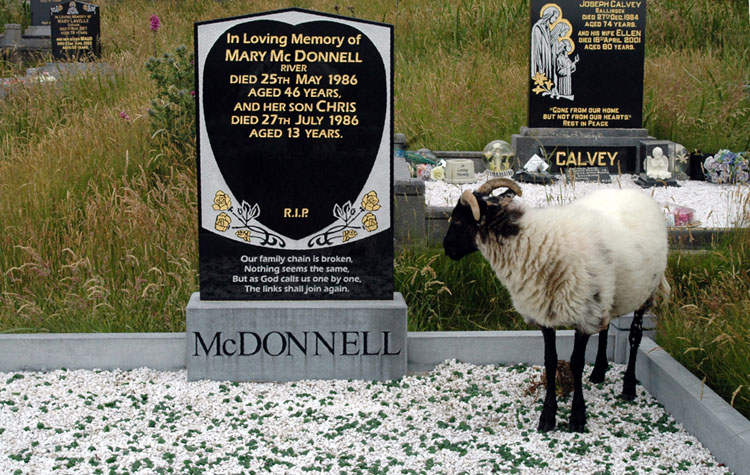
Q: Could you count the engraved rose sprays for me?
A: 2